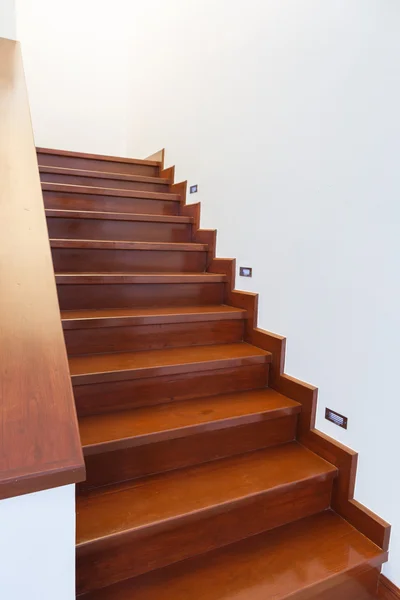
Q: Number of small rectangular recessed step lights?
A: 3